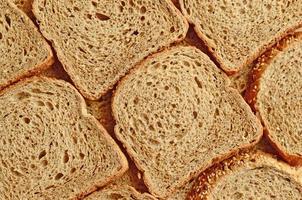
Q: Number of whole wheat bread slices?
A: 8